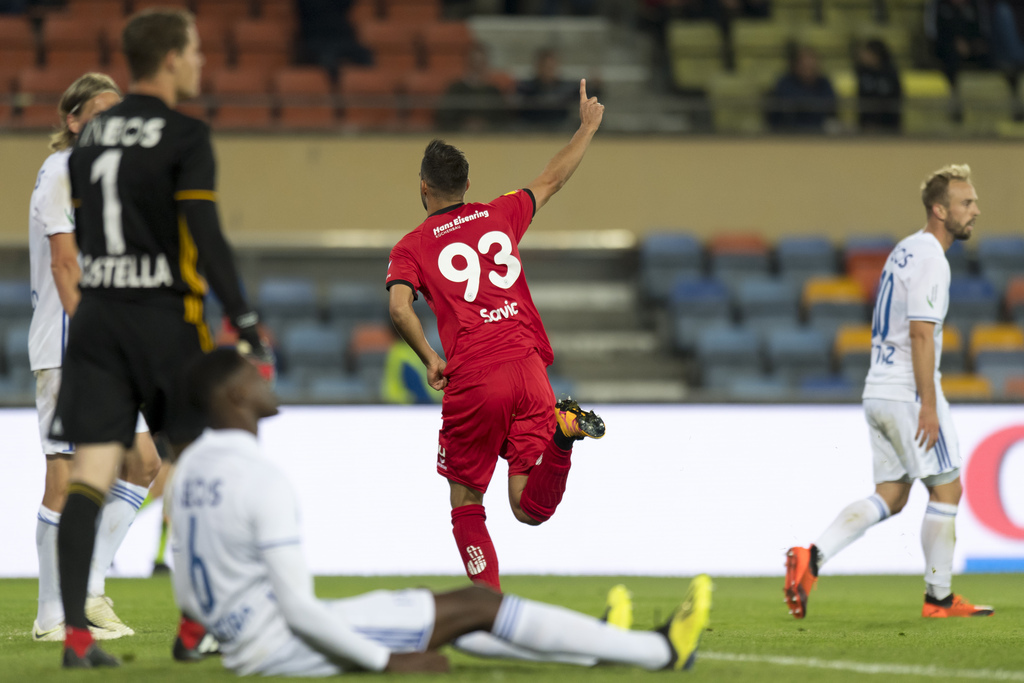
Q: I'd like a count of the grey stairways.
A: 2